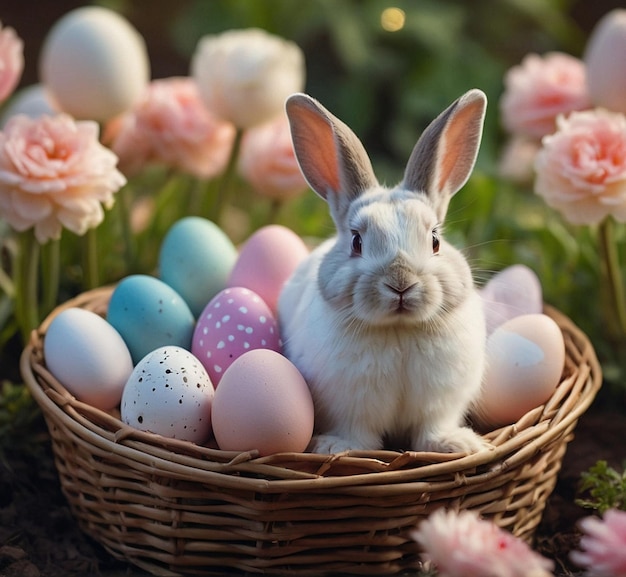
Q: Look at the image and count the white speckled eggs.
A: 1